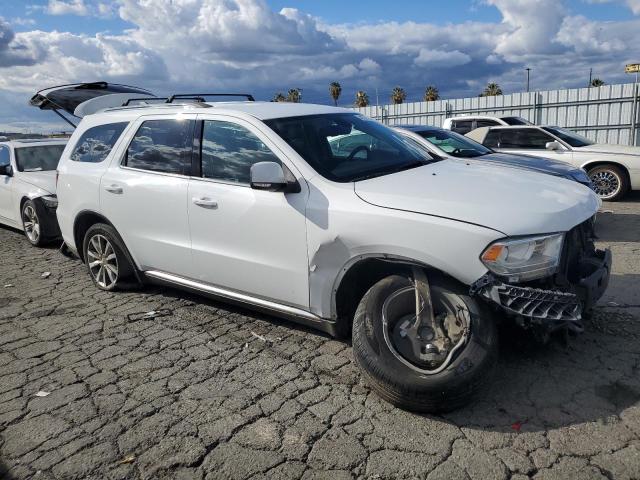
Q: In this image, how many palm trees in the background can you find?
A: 8